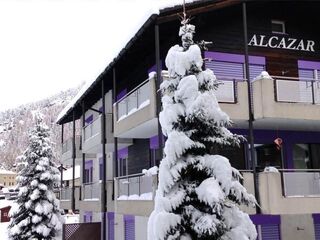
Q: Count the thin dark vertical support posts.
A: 7